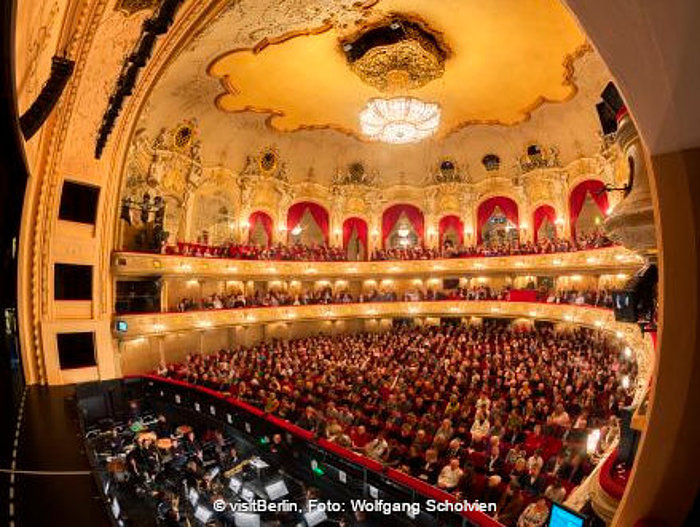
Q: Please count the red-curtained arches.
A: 8